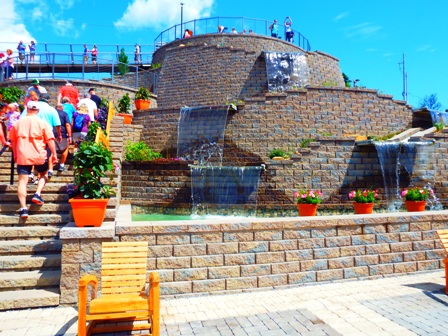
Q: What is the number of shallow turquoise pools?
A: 1